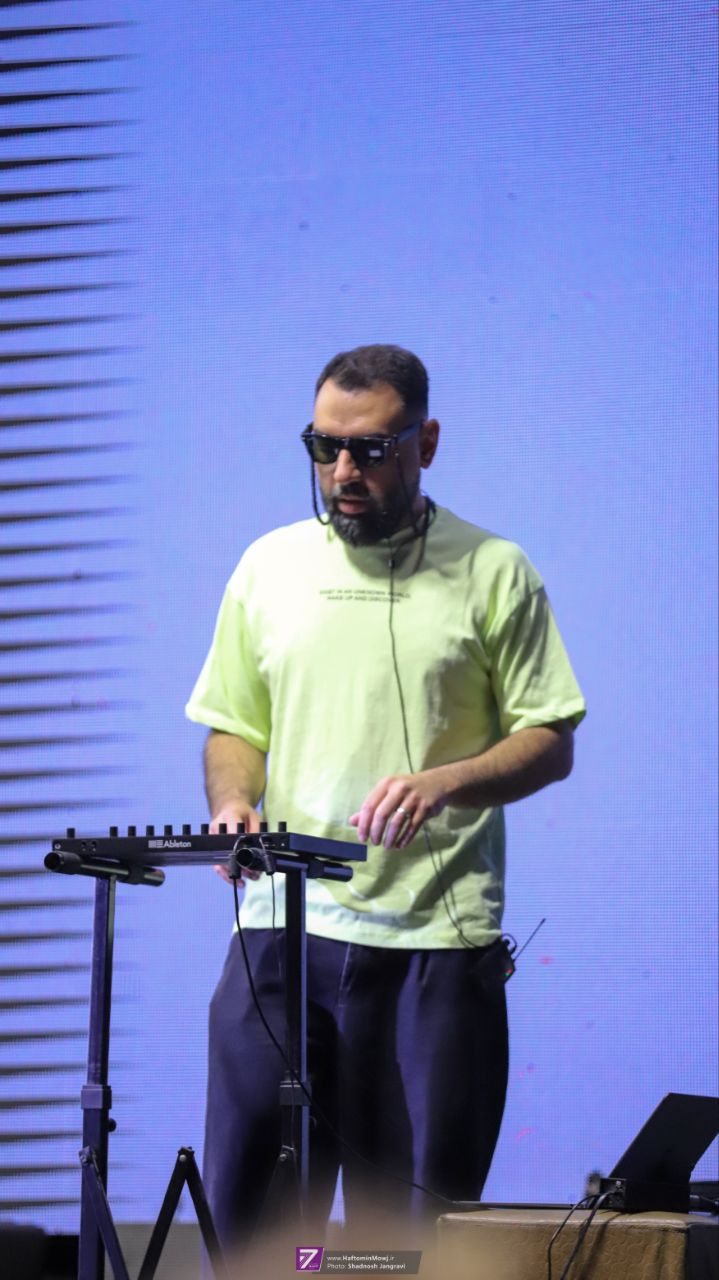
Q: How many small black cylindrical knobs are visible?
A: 11